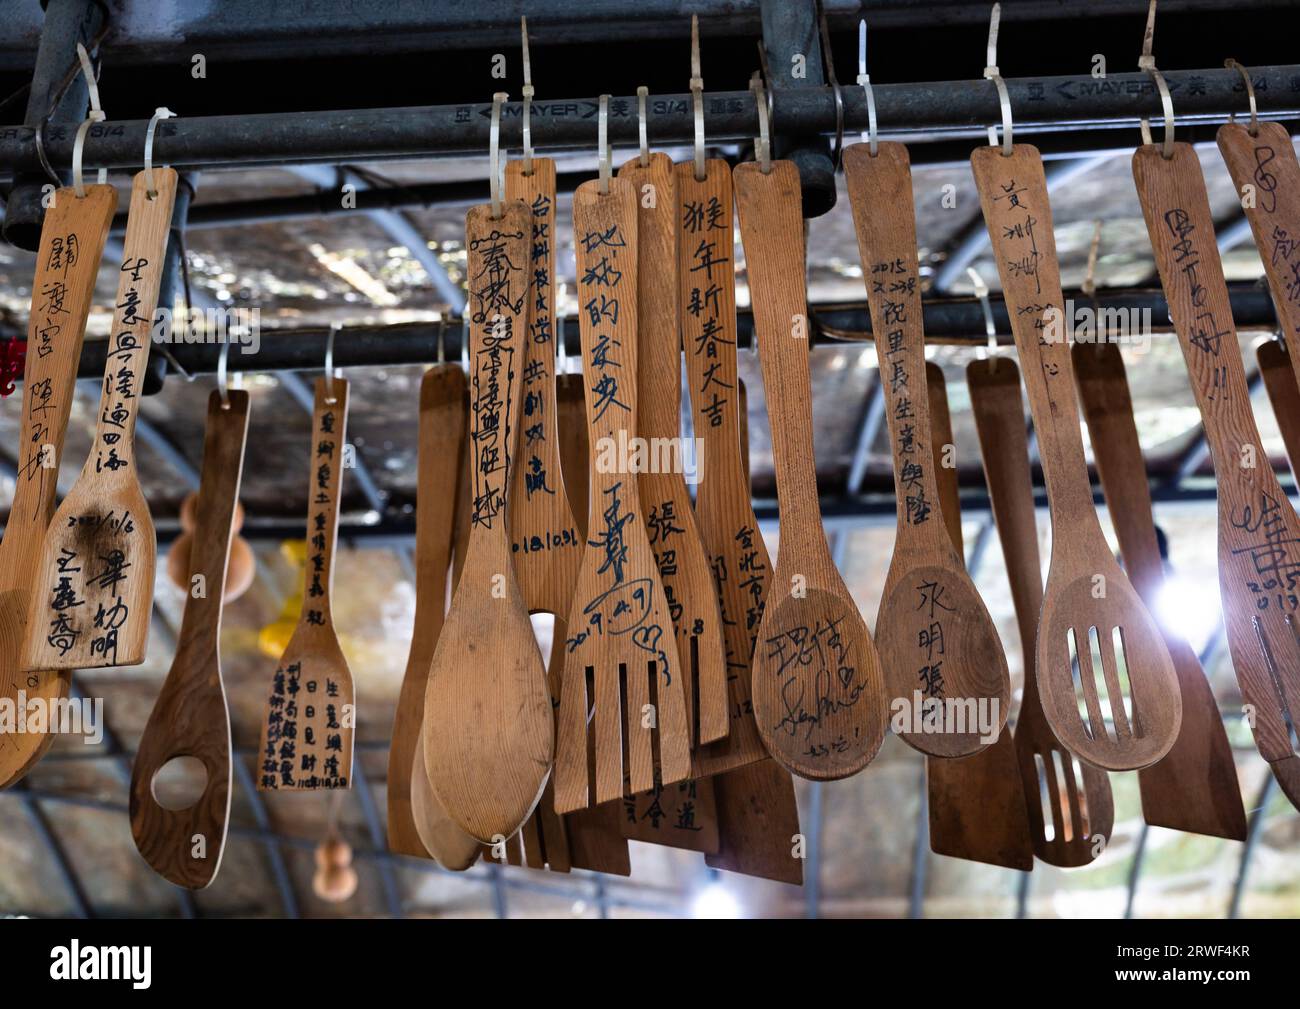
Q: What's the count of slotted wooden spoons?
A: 2